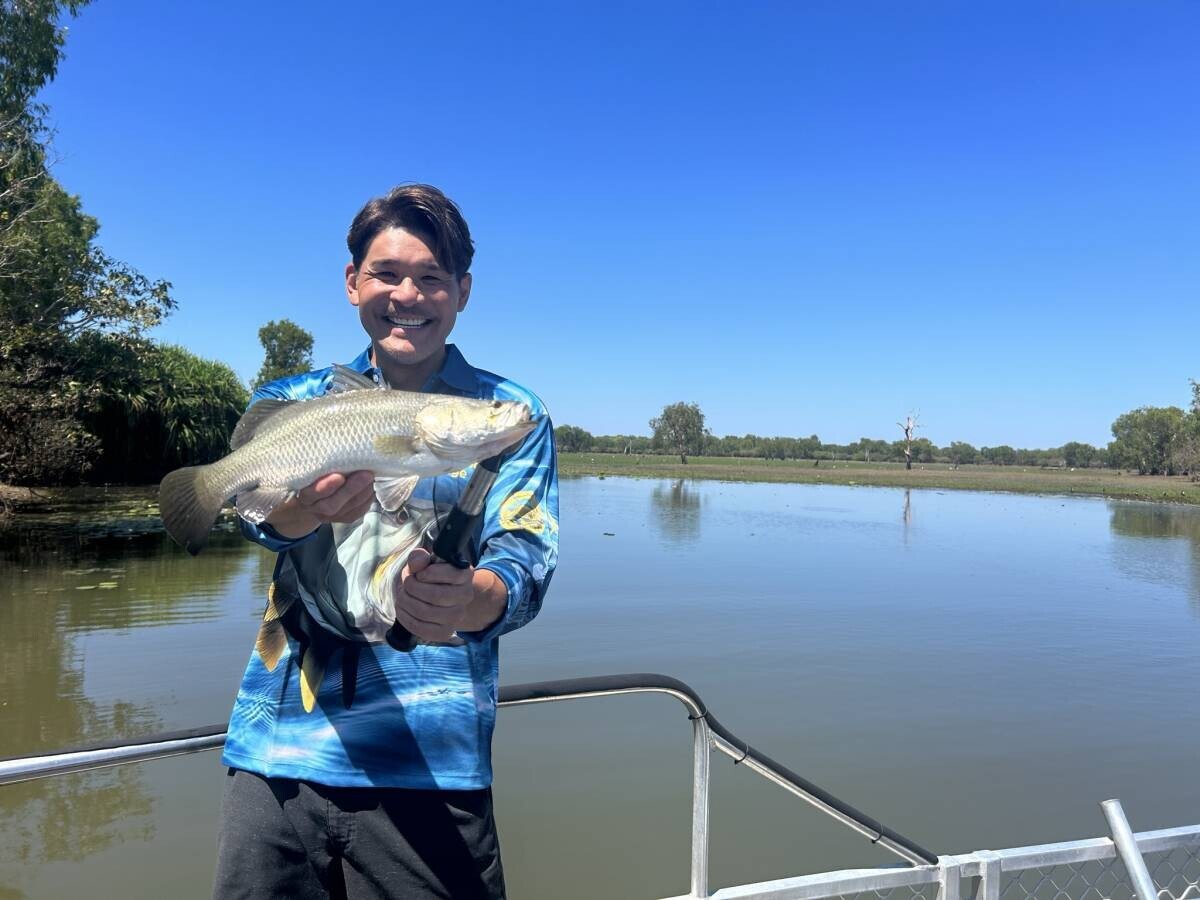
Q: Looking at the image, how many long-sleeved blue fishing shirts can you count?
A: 1